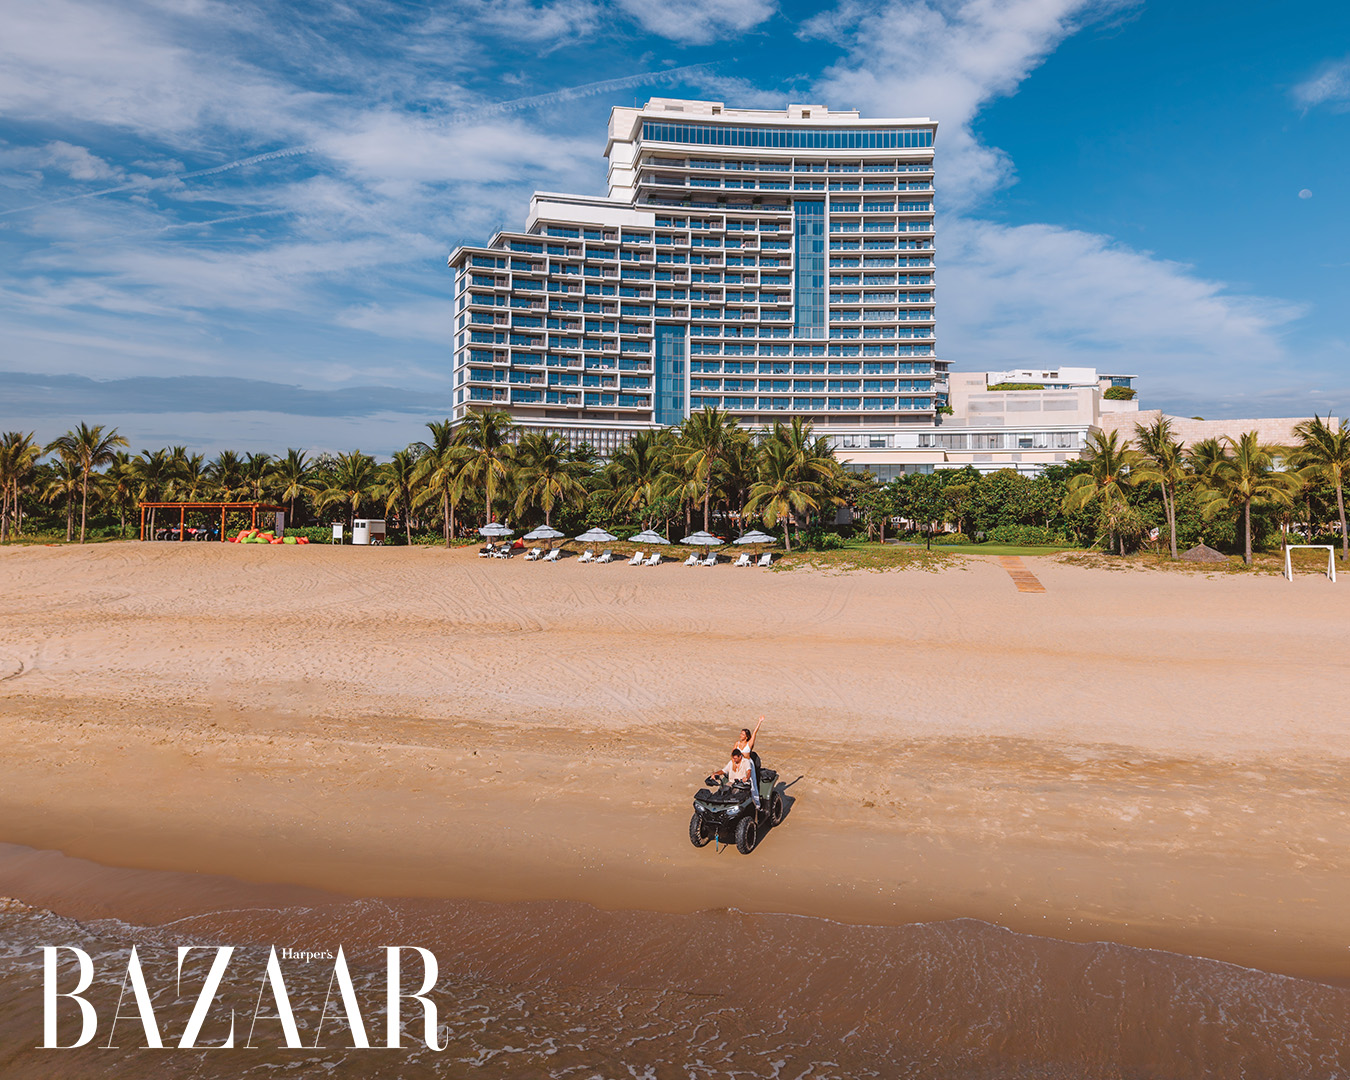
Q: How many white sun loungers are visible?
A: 12